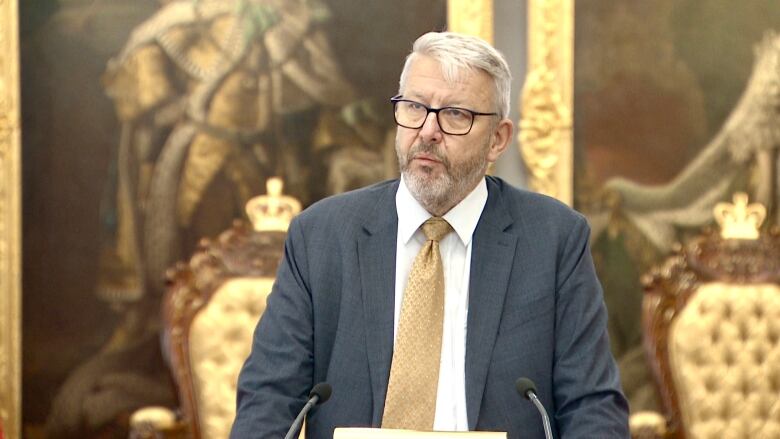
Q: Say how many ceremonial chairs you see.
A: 2